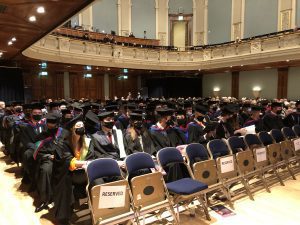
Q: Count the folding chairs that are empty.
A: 11